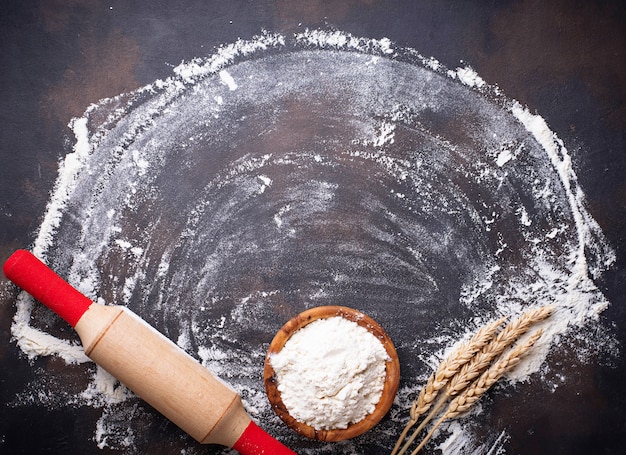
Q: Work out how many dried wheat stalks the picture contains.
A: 3